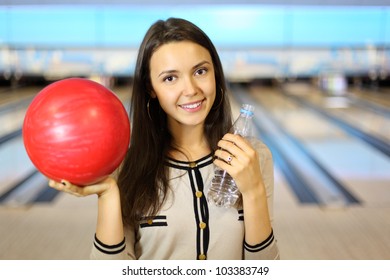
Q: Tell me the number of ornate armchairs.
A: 0